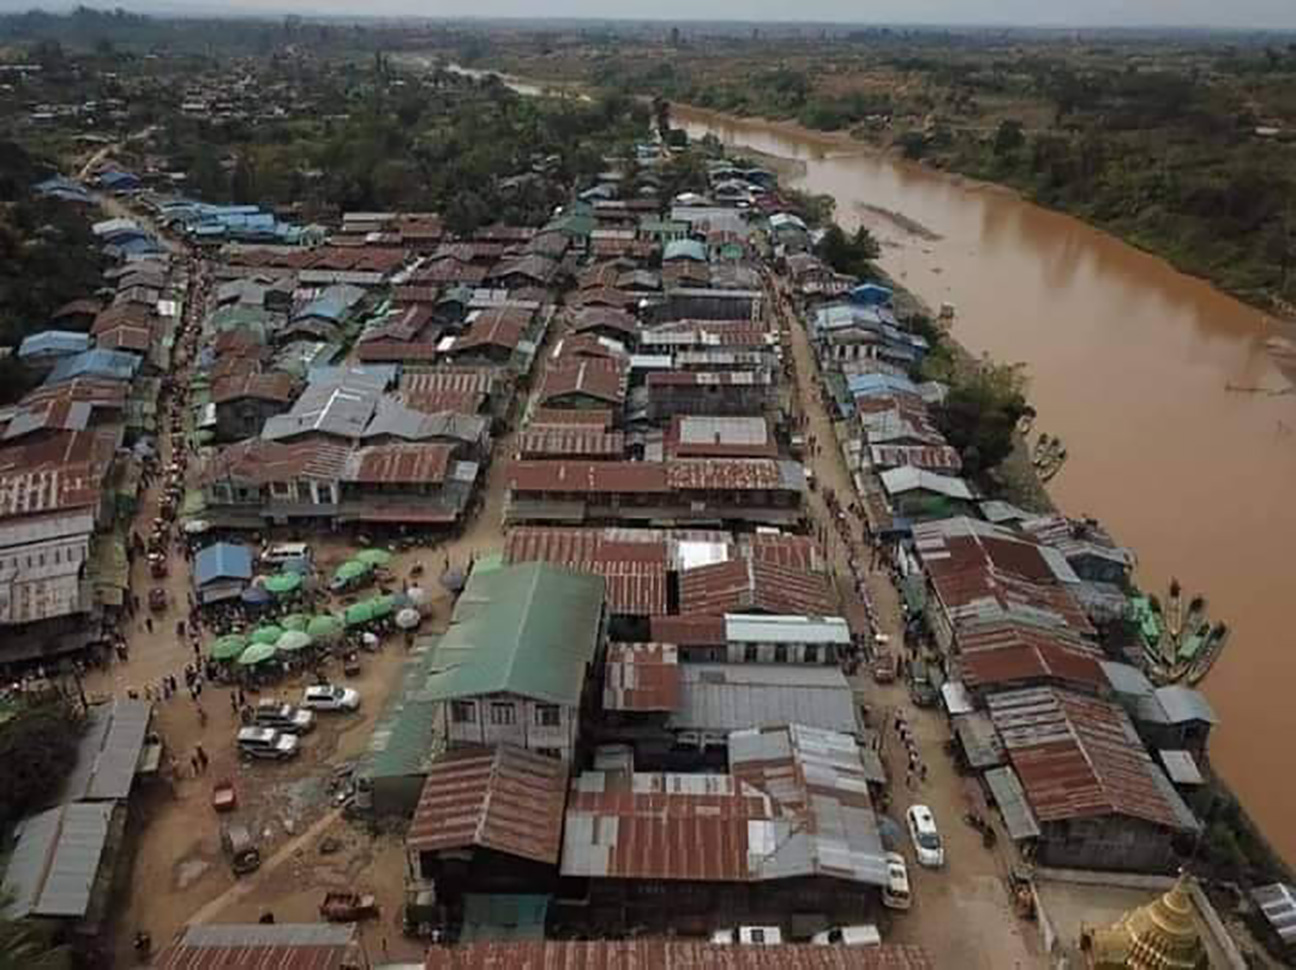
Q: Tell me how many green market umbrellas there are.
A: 11